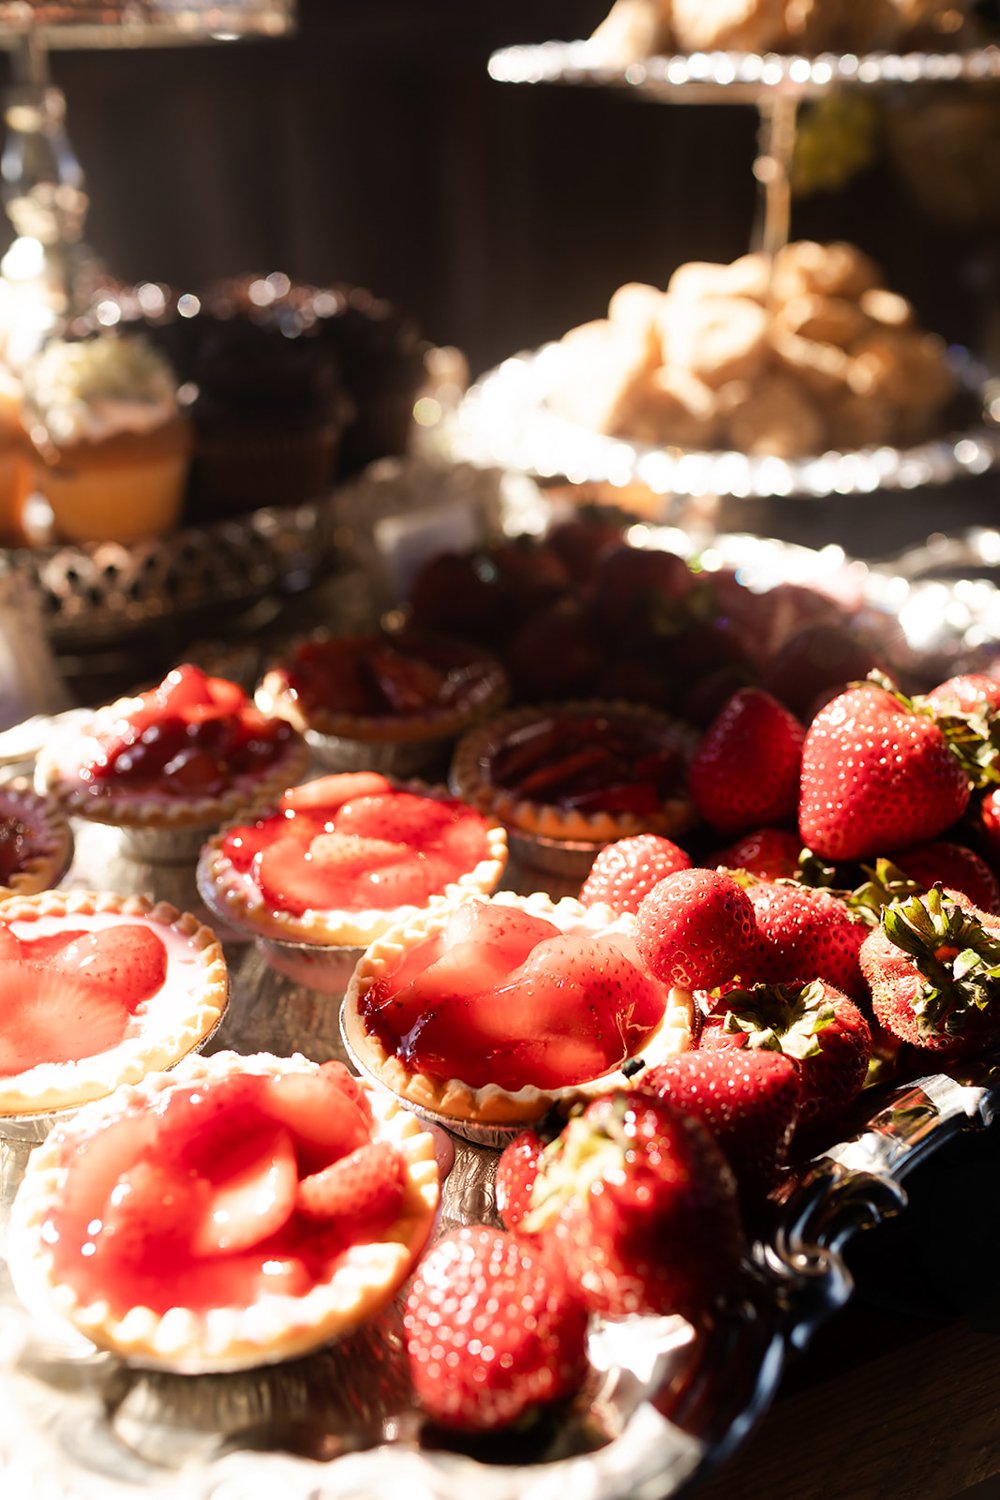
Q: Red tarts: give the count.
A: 8